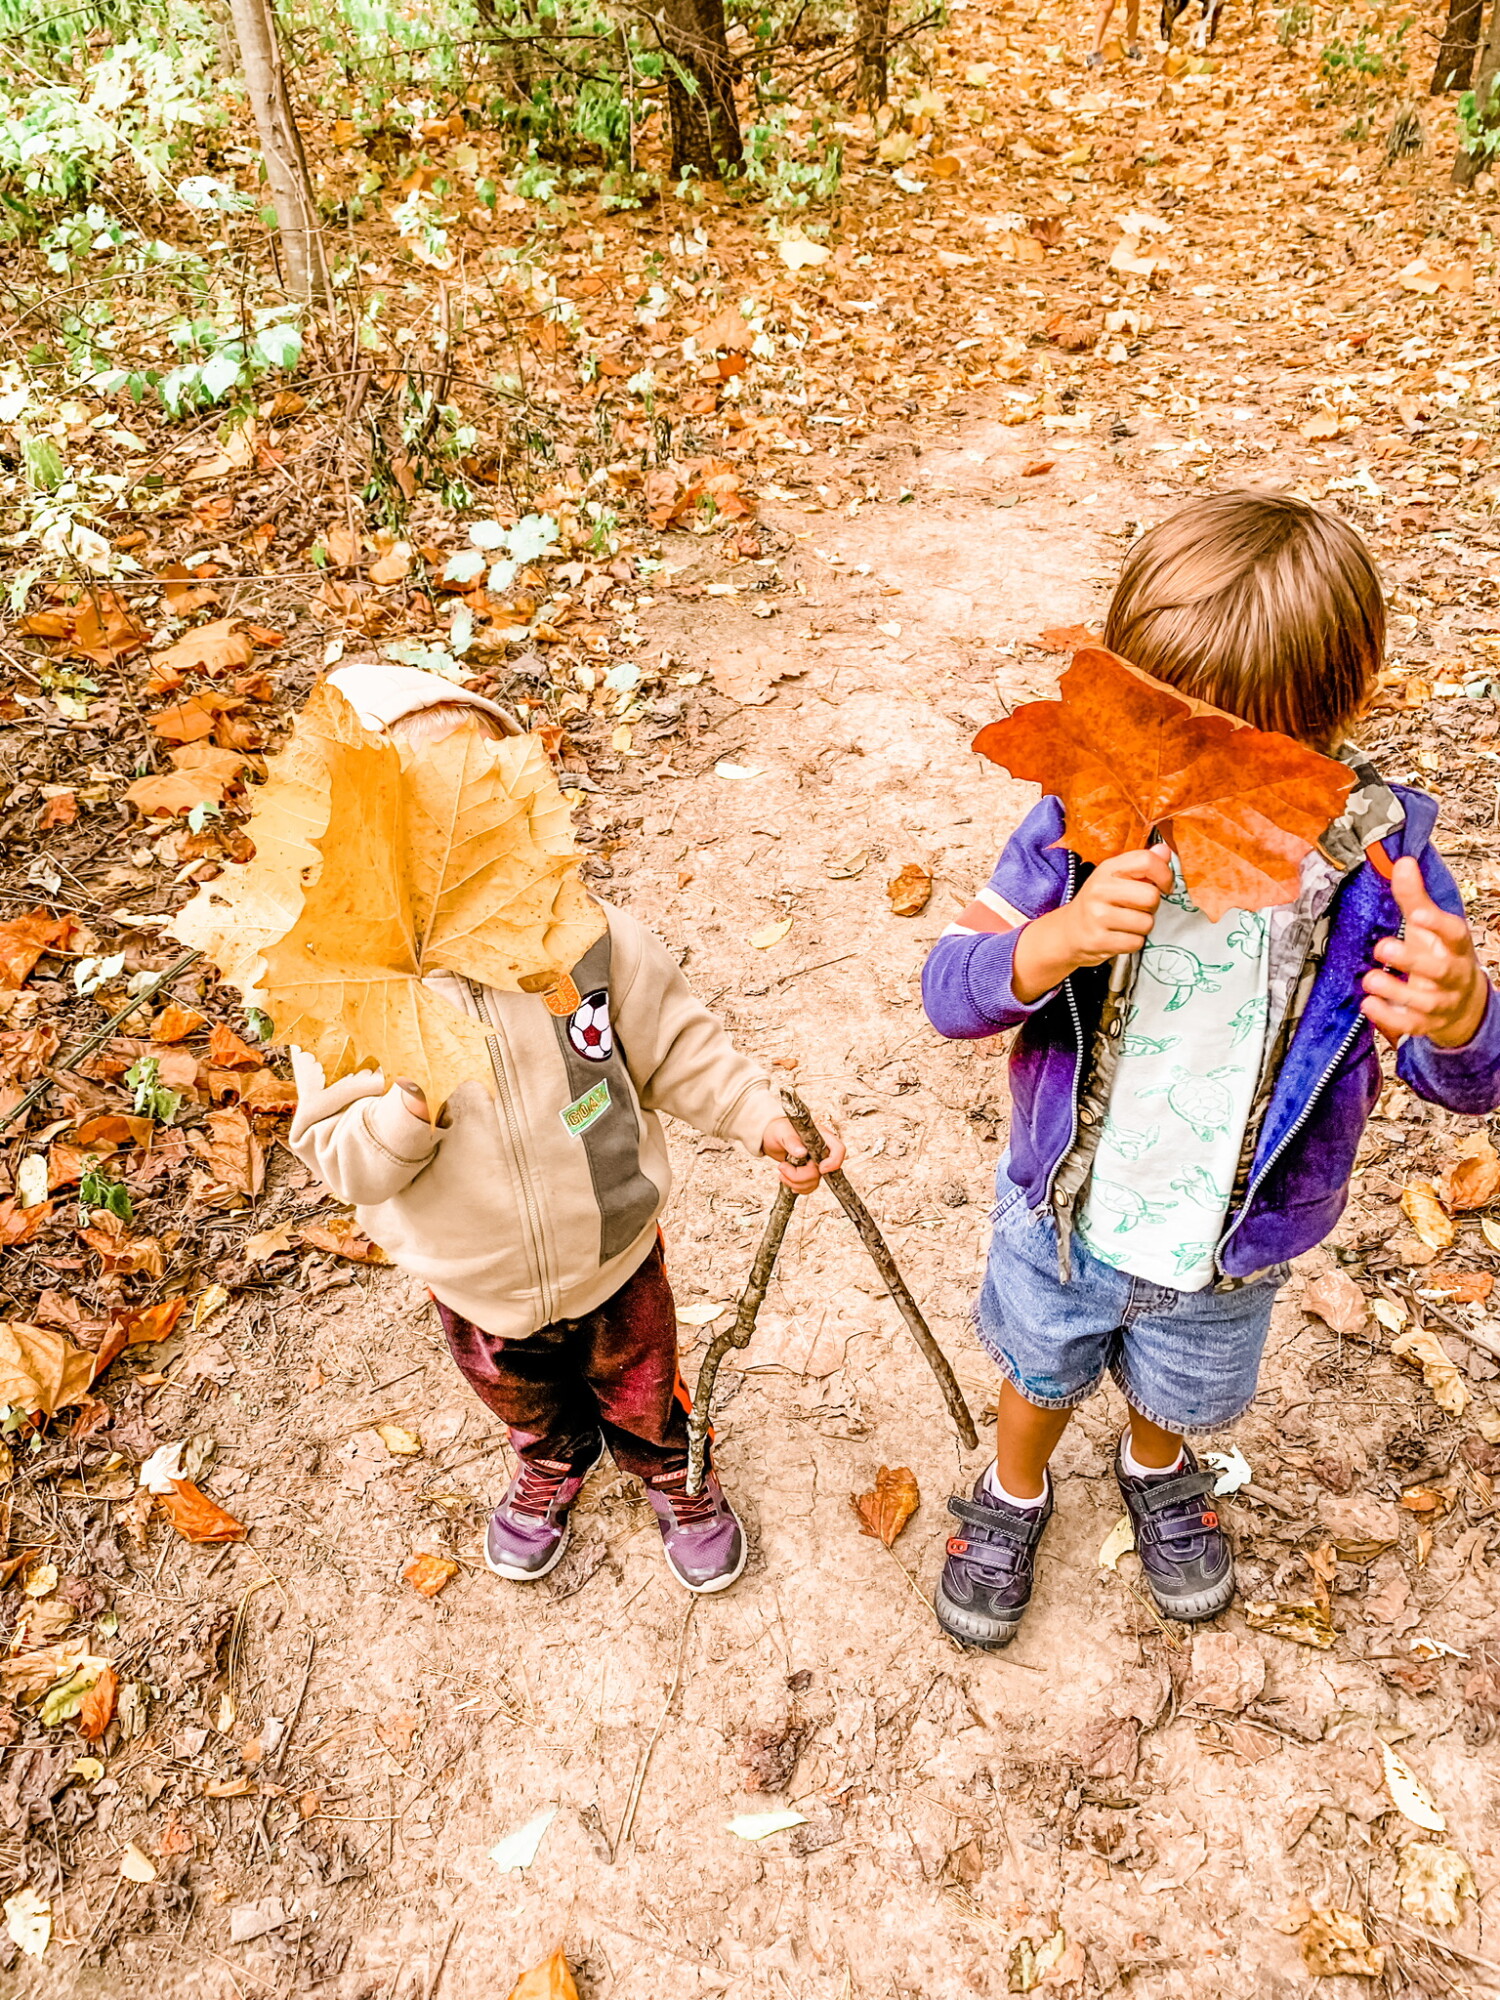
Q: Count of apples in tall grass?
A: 0